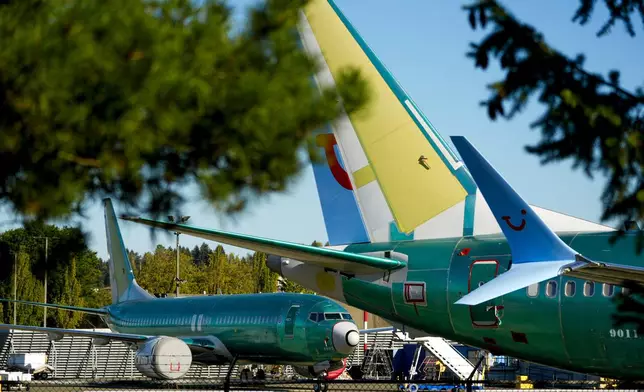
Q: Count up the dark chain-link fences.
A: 1